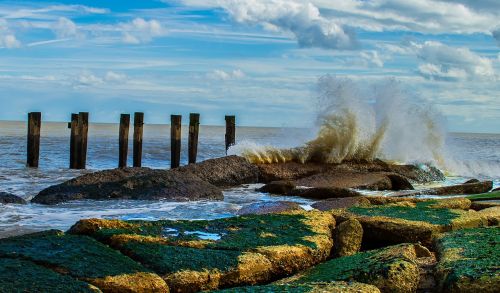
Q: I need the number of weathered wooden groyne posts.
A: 8